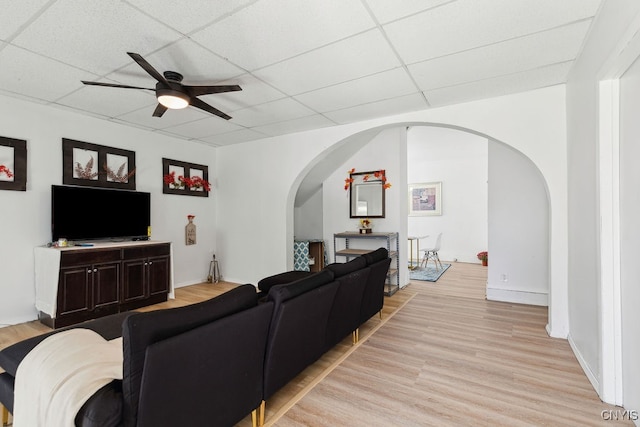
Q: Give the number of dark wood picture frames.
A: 3